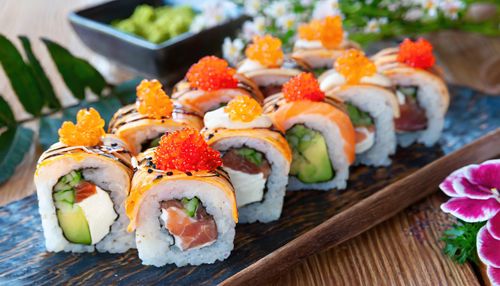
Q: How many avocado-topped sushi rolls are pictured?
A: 0